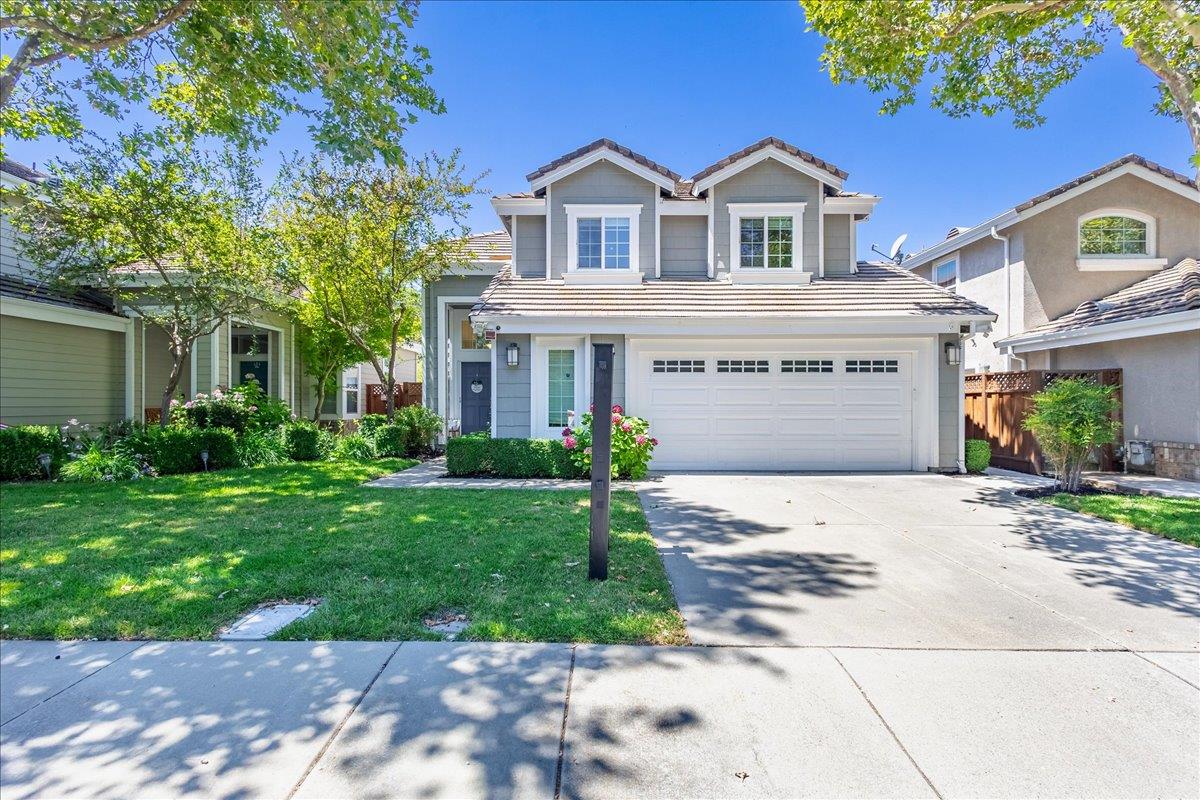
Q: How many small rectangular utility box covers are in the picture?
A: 2